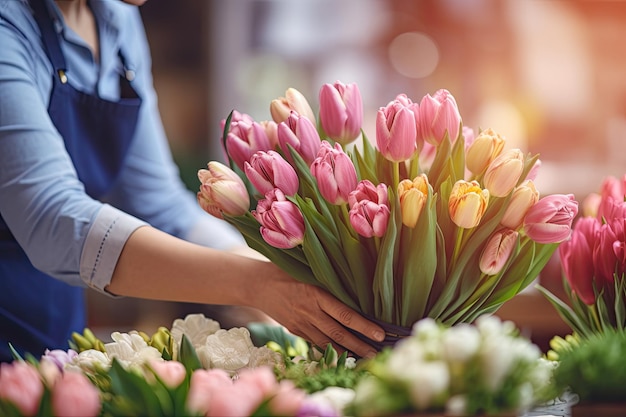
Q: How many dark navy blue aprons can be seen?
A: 1